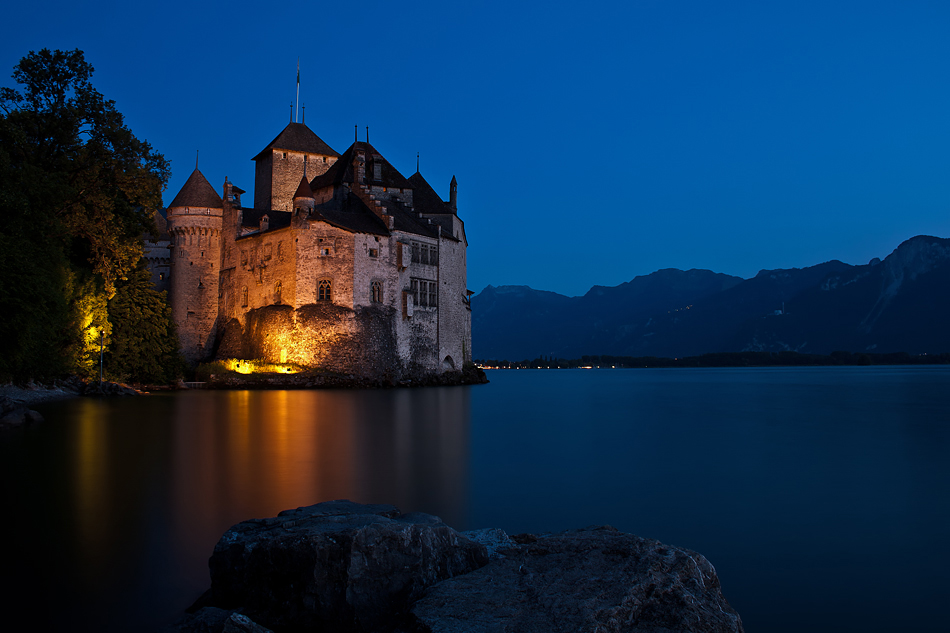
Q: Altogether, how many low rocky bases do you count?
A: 1